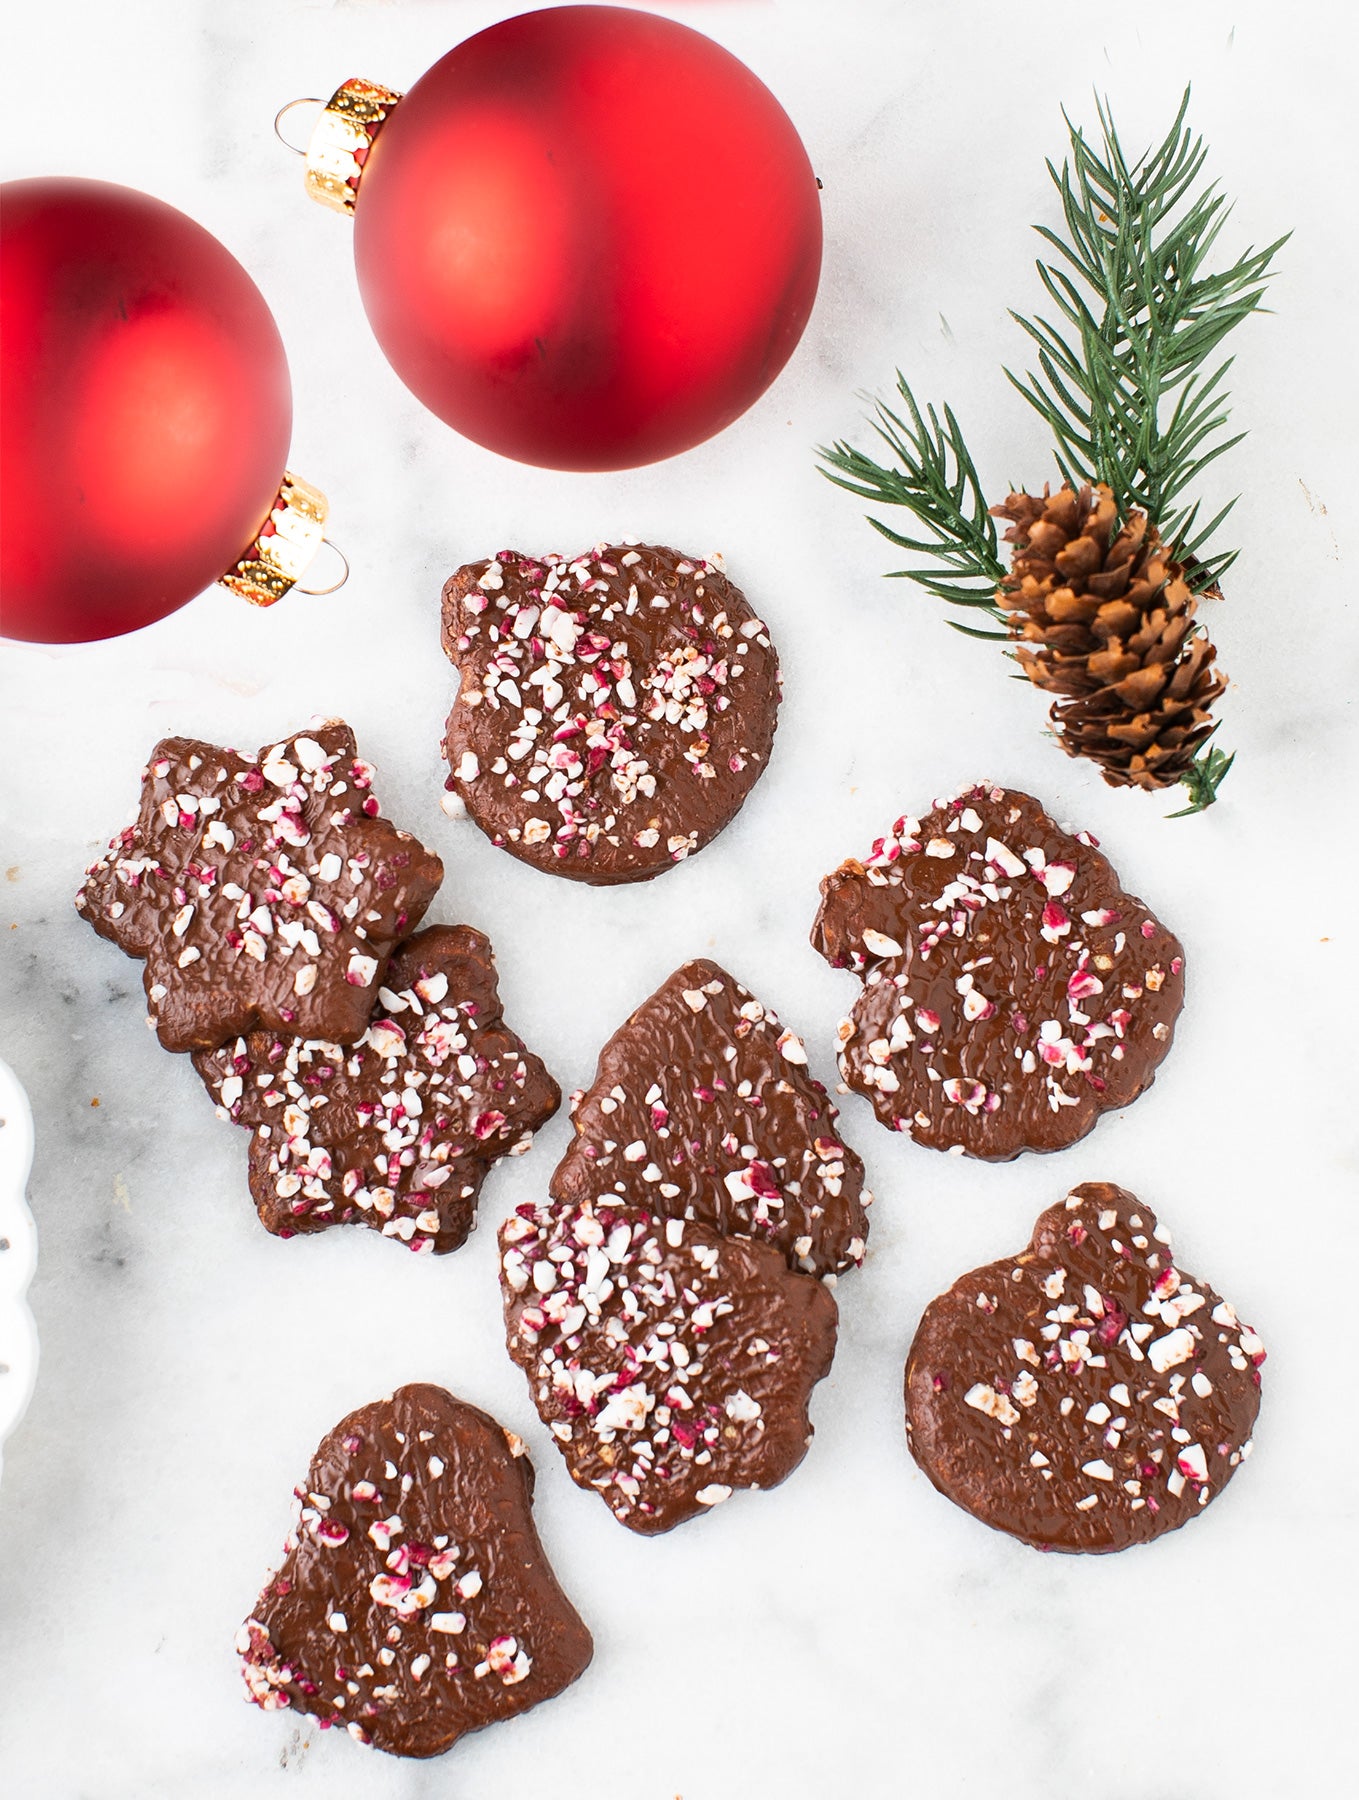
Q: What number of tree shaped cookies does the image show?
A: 2